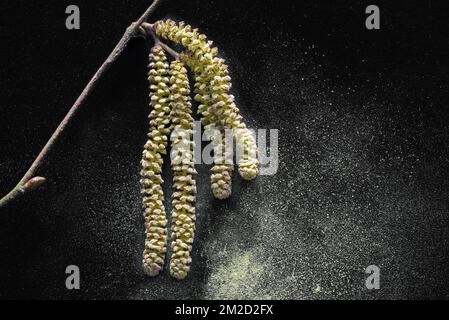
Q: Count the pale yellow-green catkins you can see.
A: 4